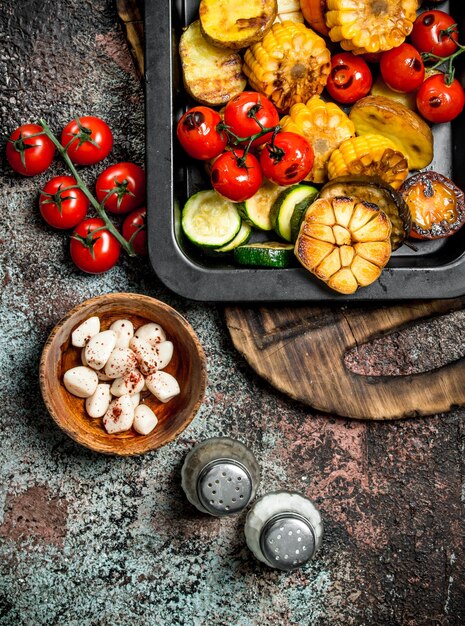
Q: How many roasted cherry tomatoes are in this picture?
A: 8